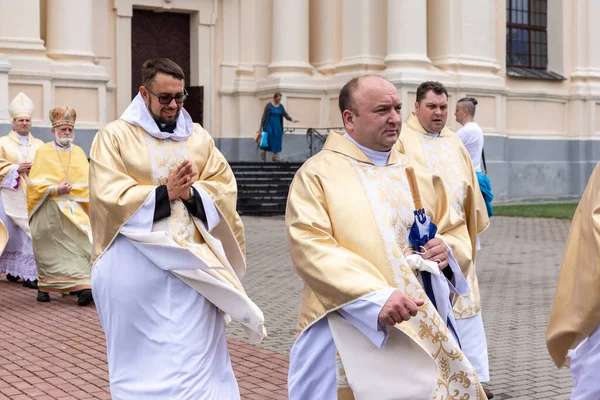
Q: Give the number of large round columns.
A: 3